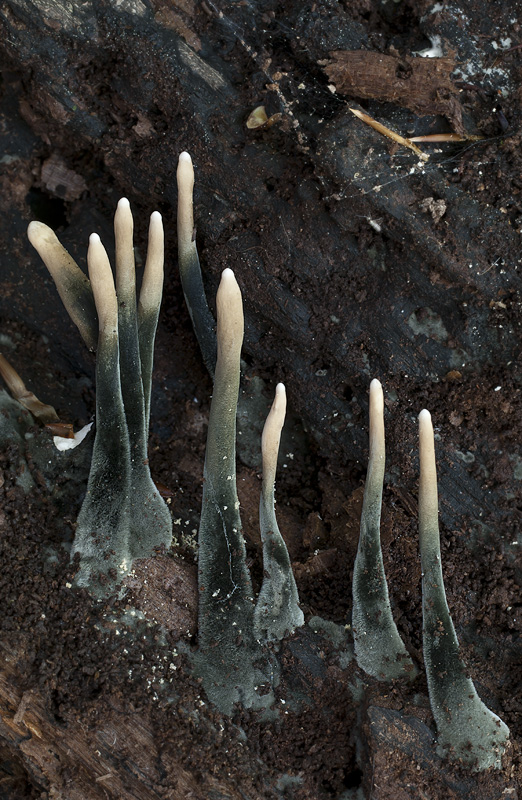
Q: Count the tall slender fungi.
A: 9